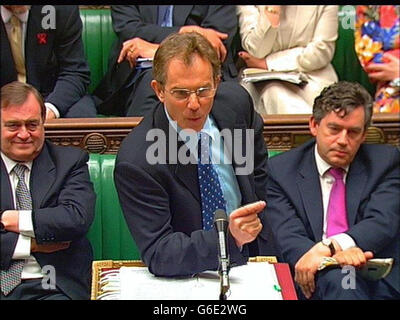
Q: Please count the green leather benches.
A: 2